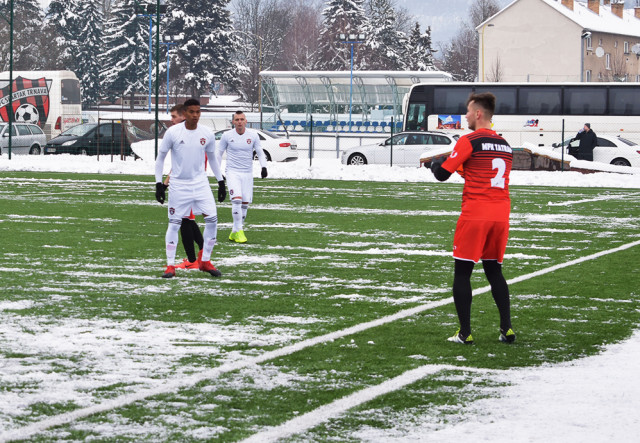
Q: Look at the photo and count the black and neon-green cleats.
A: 2